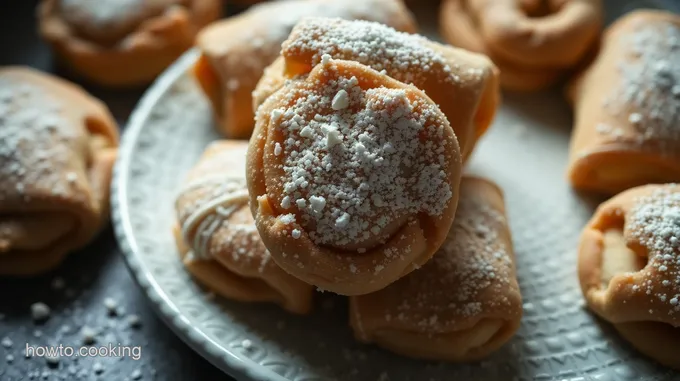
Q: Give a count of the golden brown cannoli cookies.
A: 10